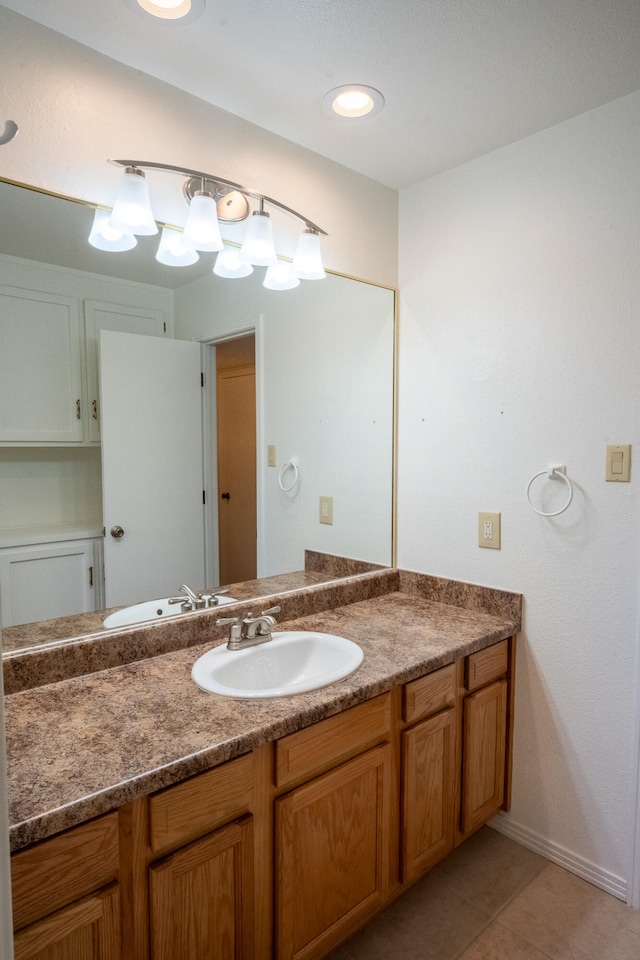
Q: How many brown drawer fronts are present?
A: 5